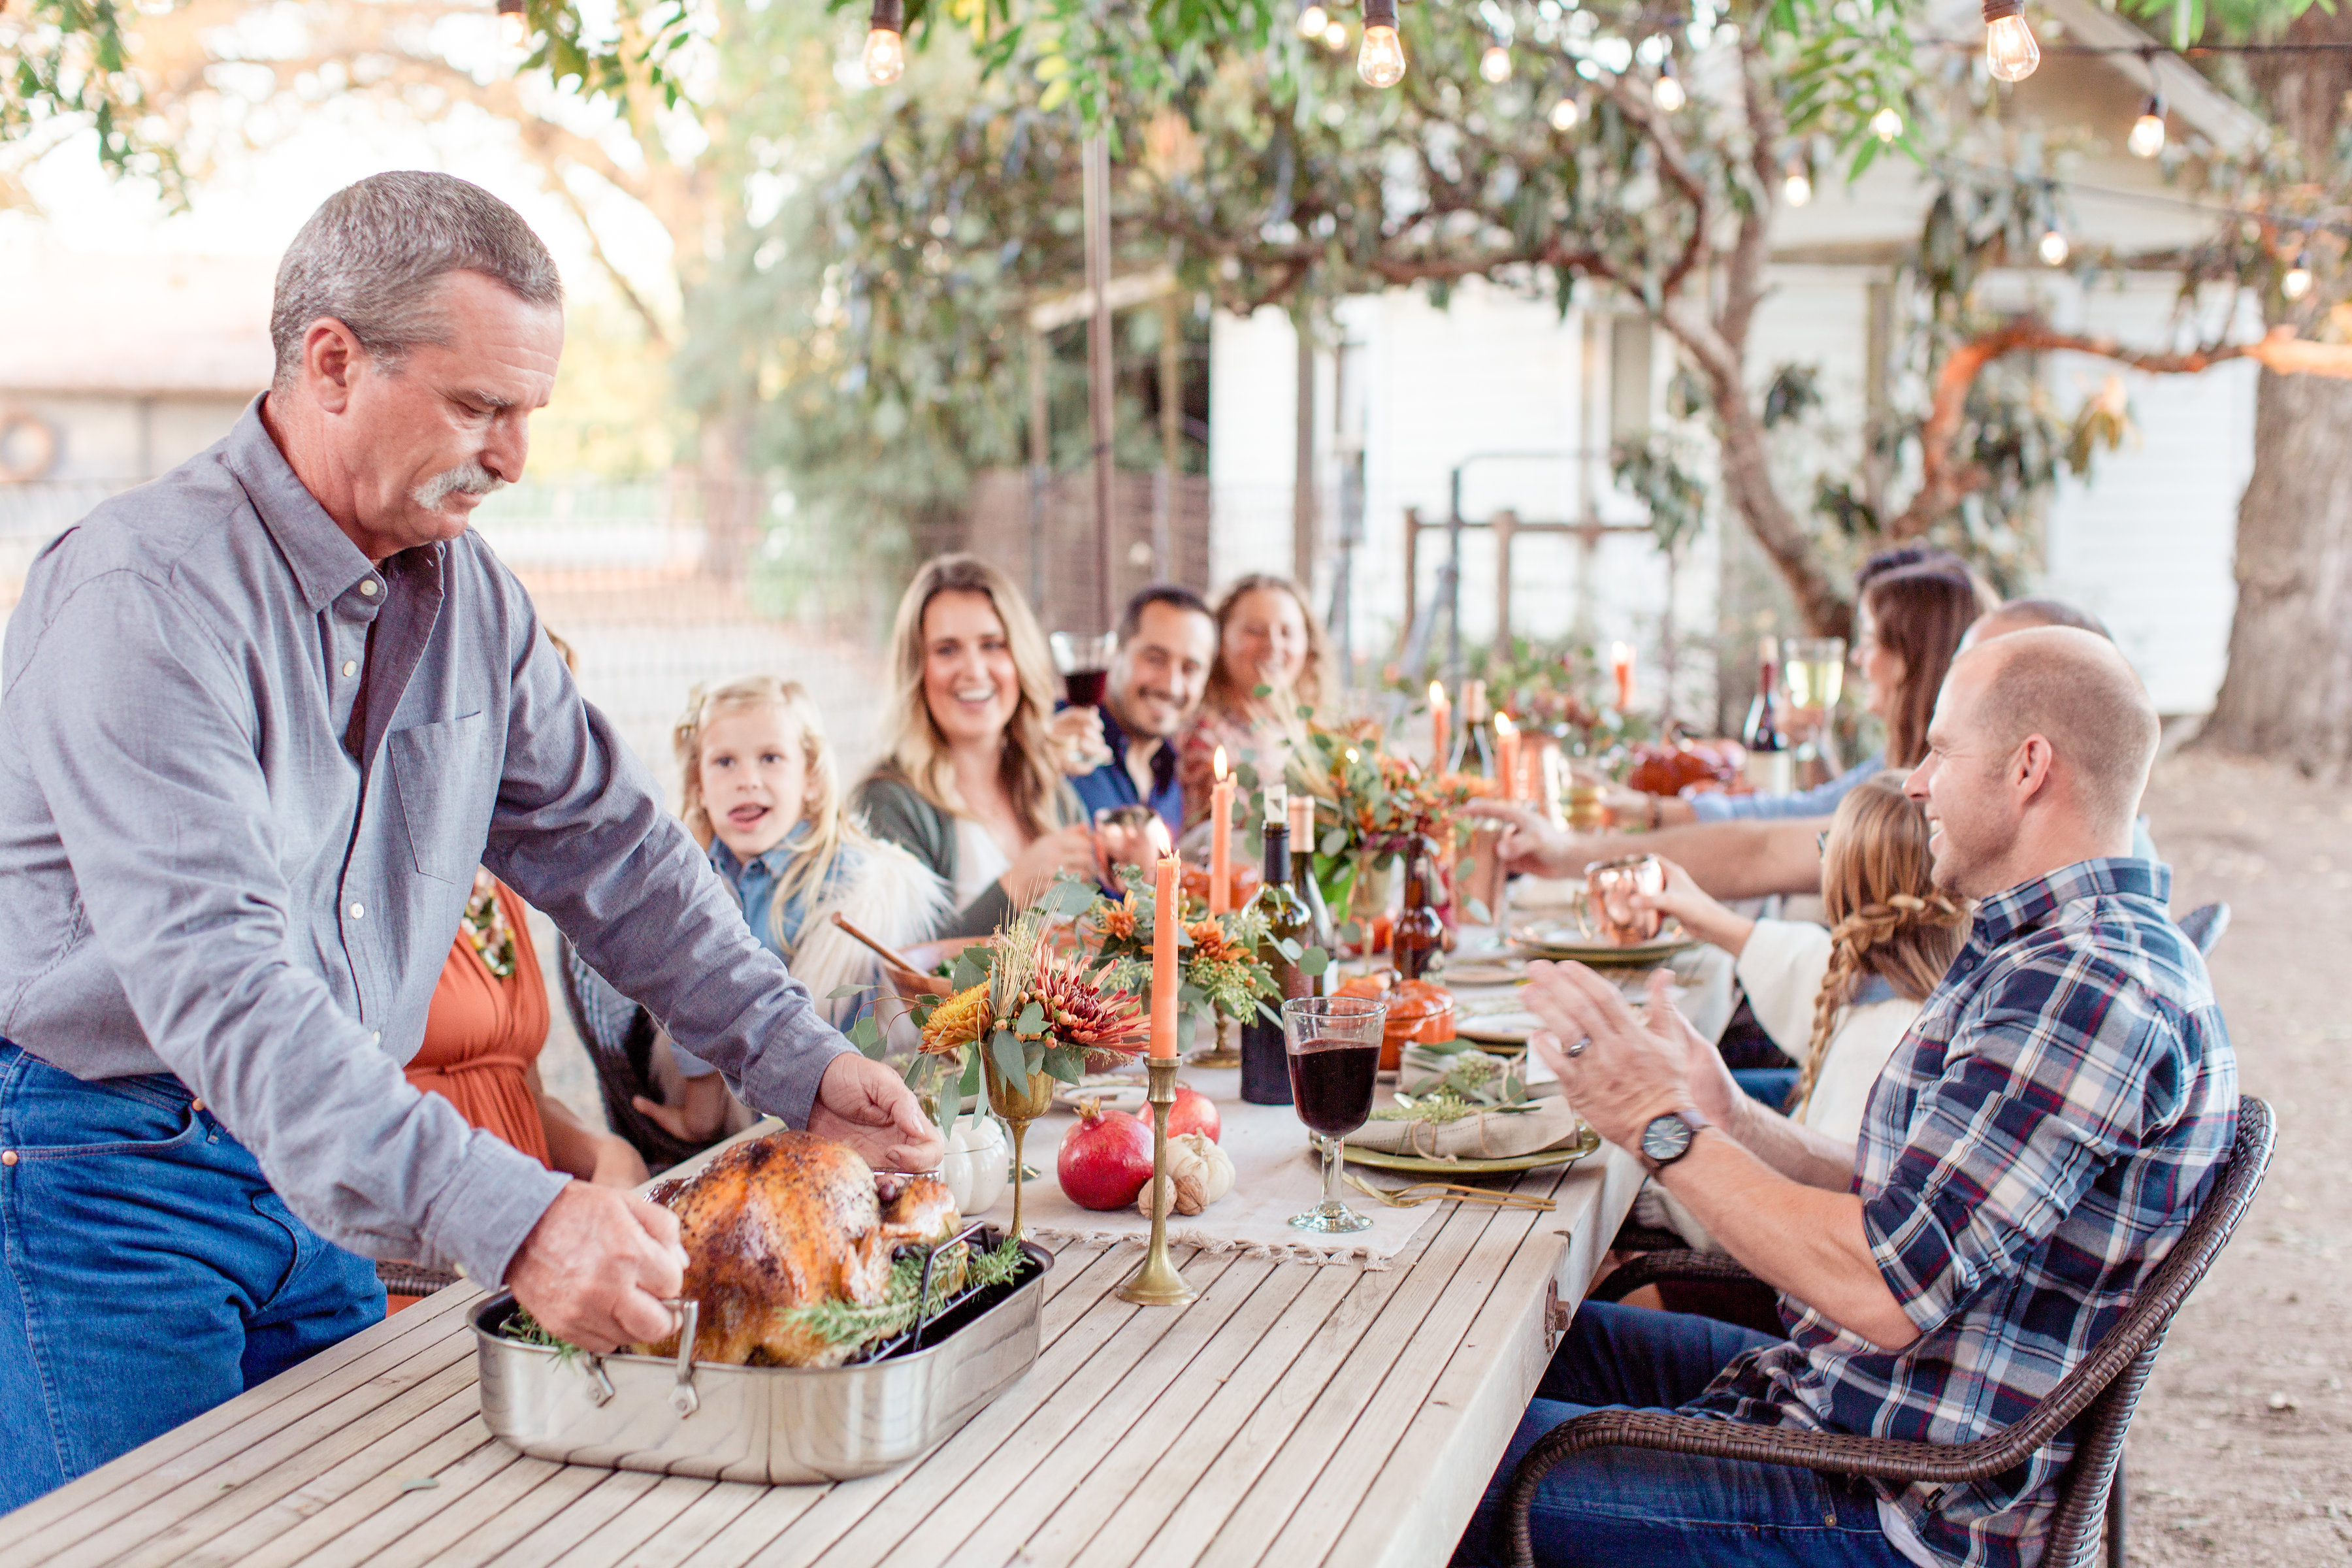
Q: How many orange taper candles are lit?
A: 5